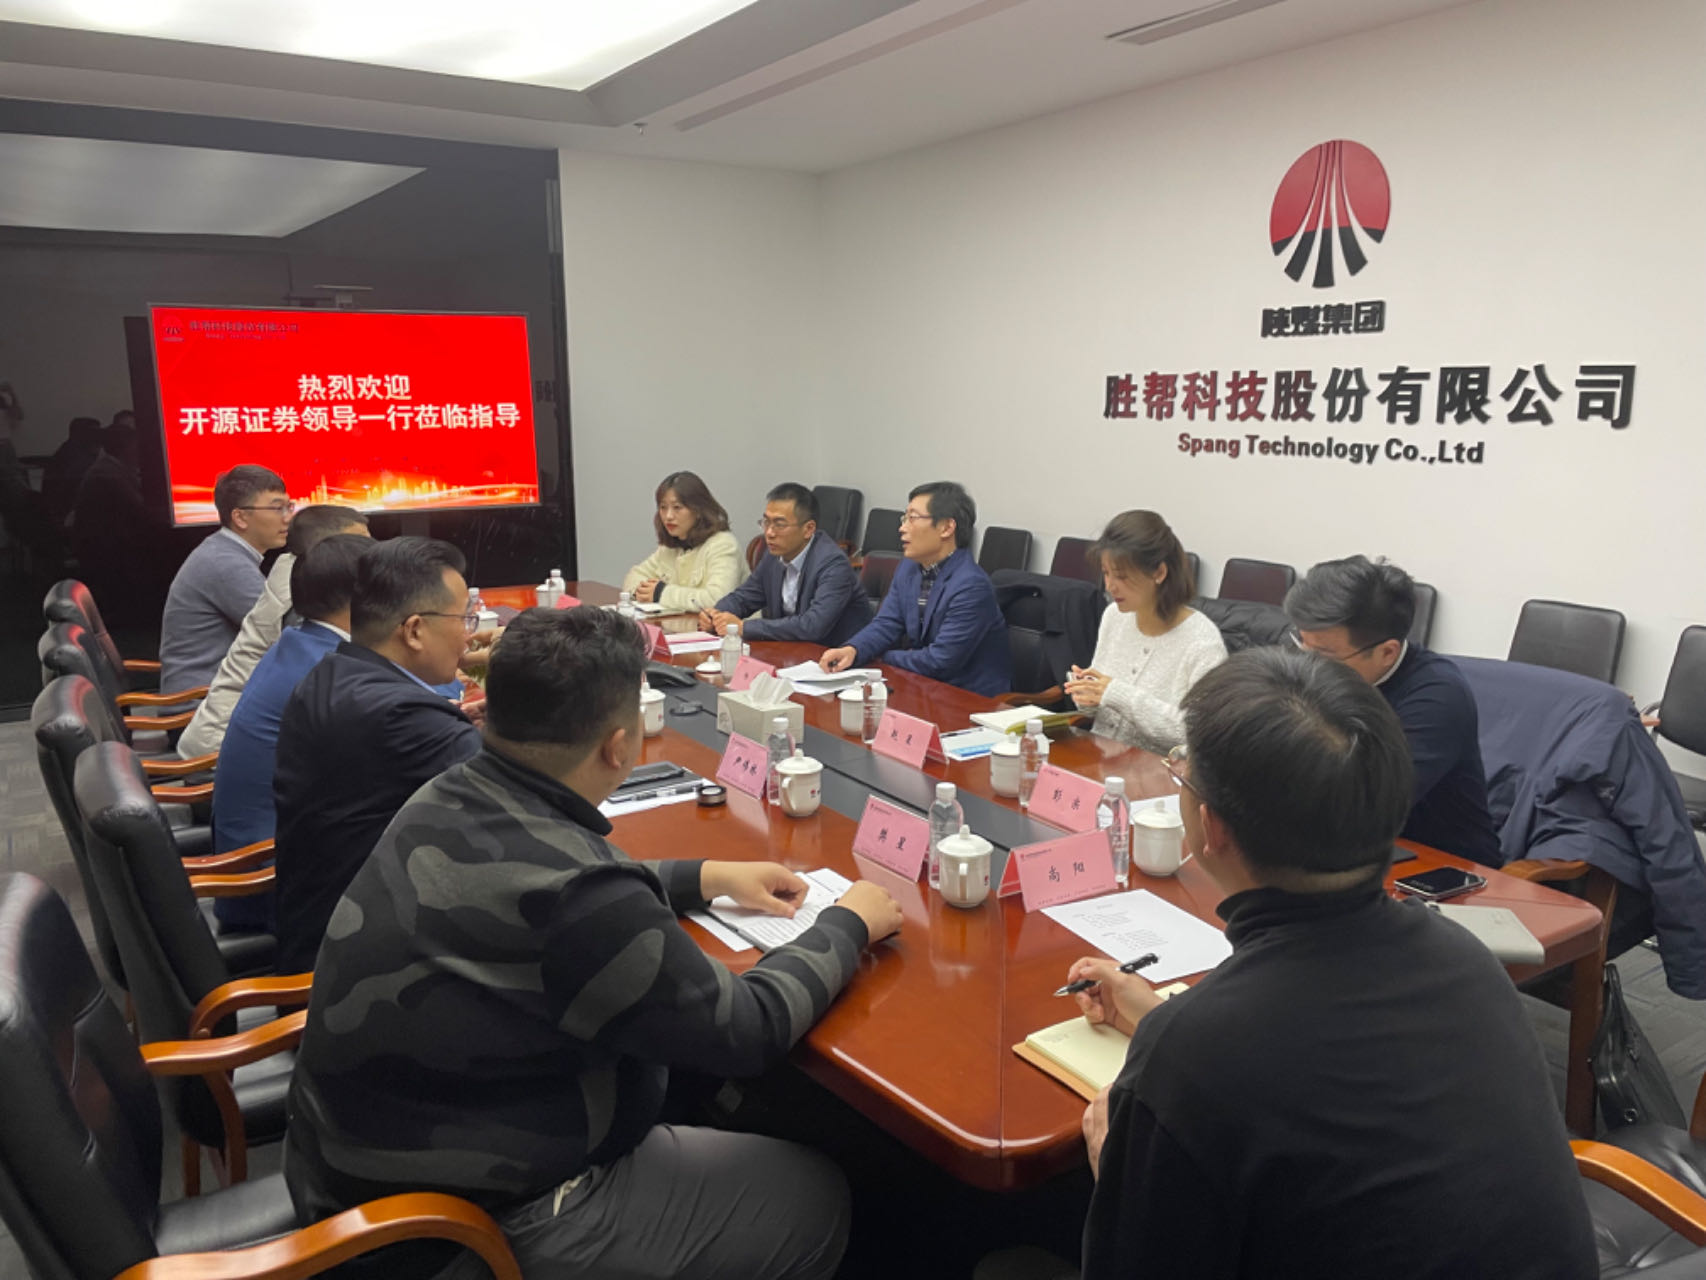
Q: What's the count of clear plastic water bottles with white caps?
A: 9